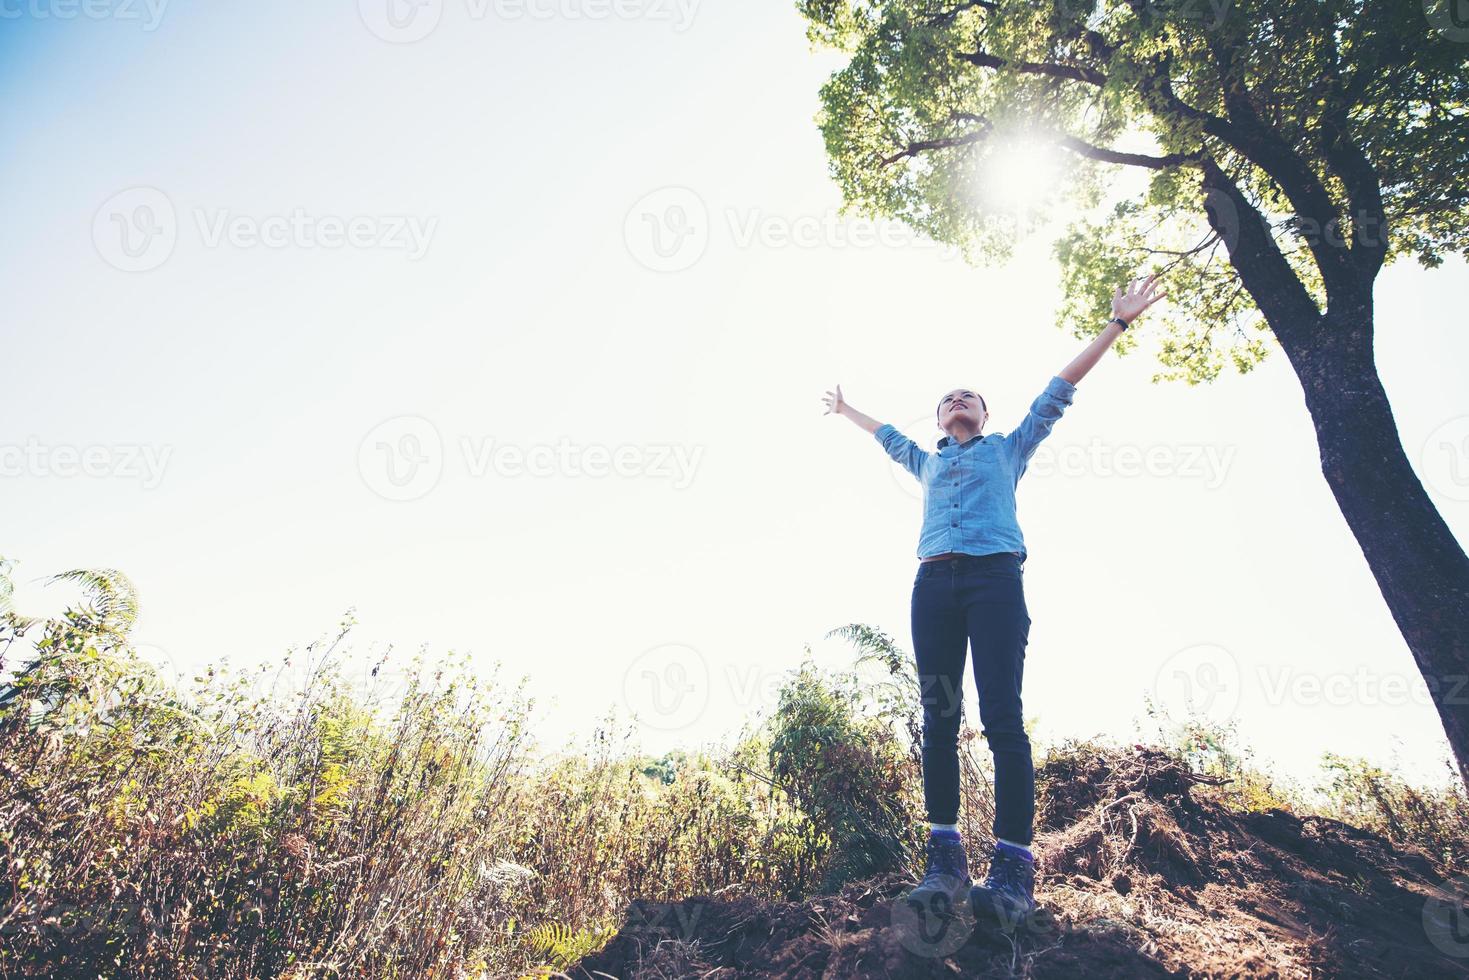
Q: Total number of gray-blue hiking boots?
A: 2